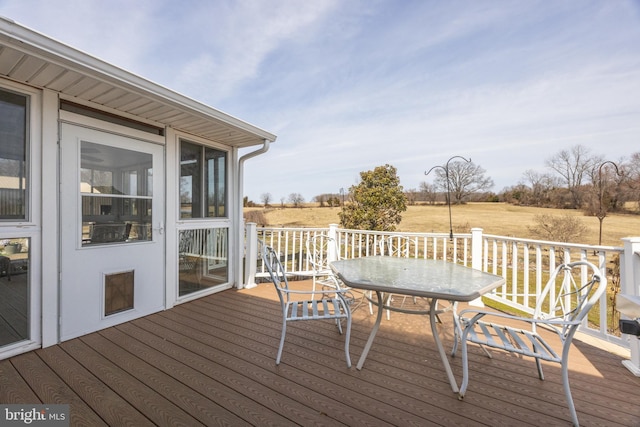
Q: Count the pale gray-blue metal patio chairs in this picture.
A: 4